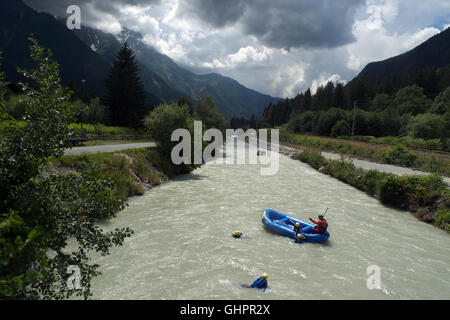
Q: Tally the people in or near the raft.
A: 5